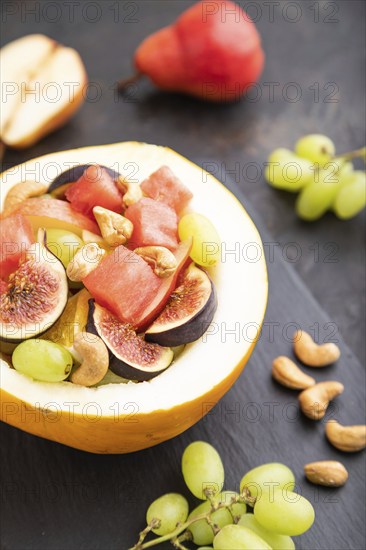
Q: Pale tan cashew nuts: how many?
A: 11